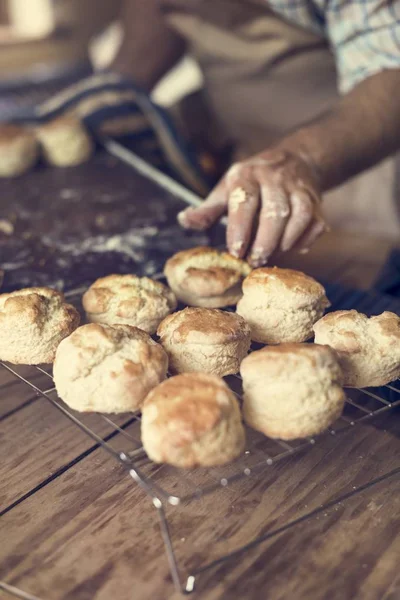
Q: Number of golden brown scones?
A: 11